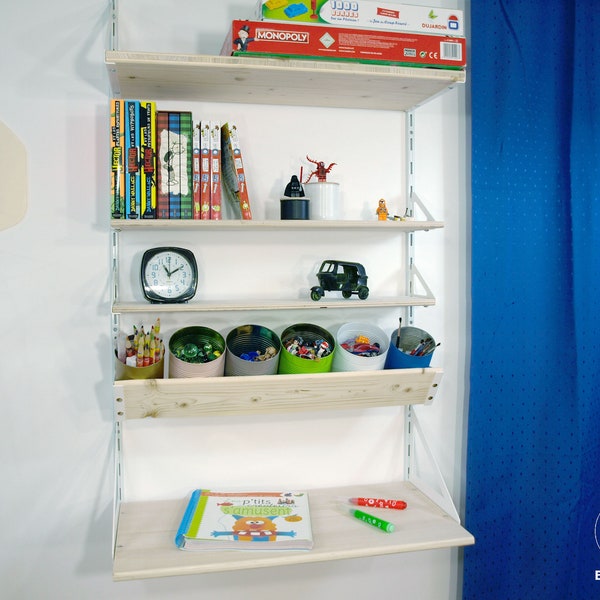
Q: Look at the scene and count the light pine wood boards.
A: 5